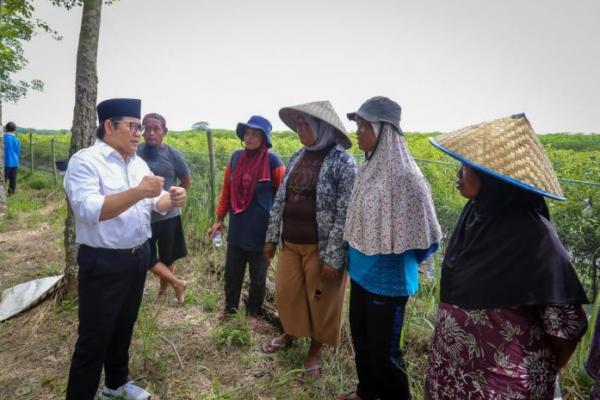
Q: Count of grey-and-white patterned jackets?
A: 1